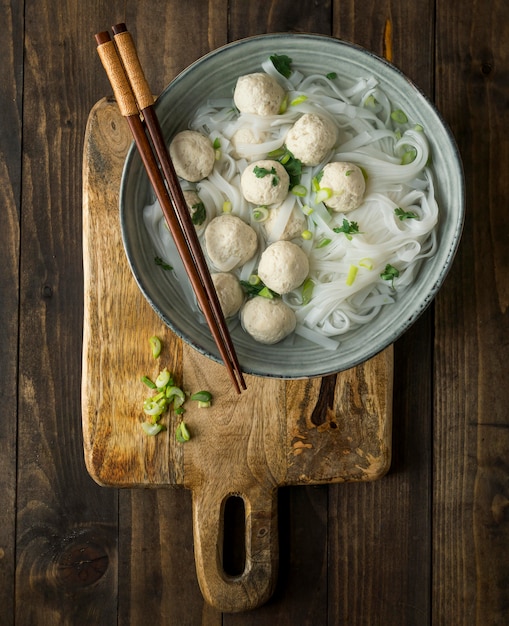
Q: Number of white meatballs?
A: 12